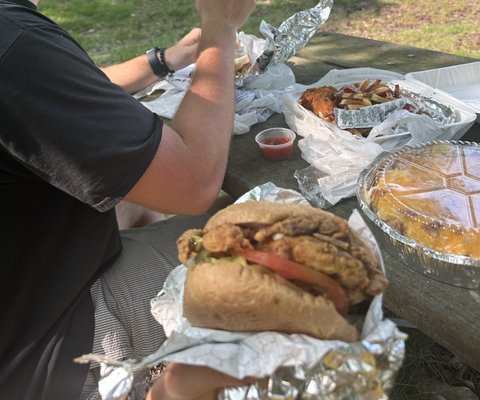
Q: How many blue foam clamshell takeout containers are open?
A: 0